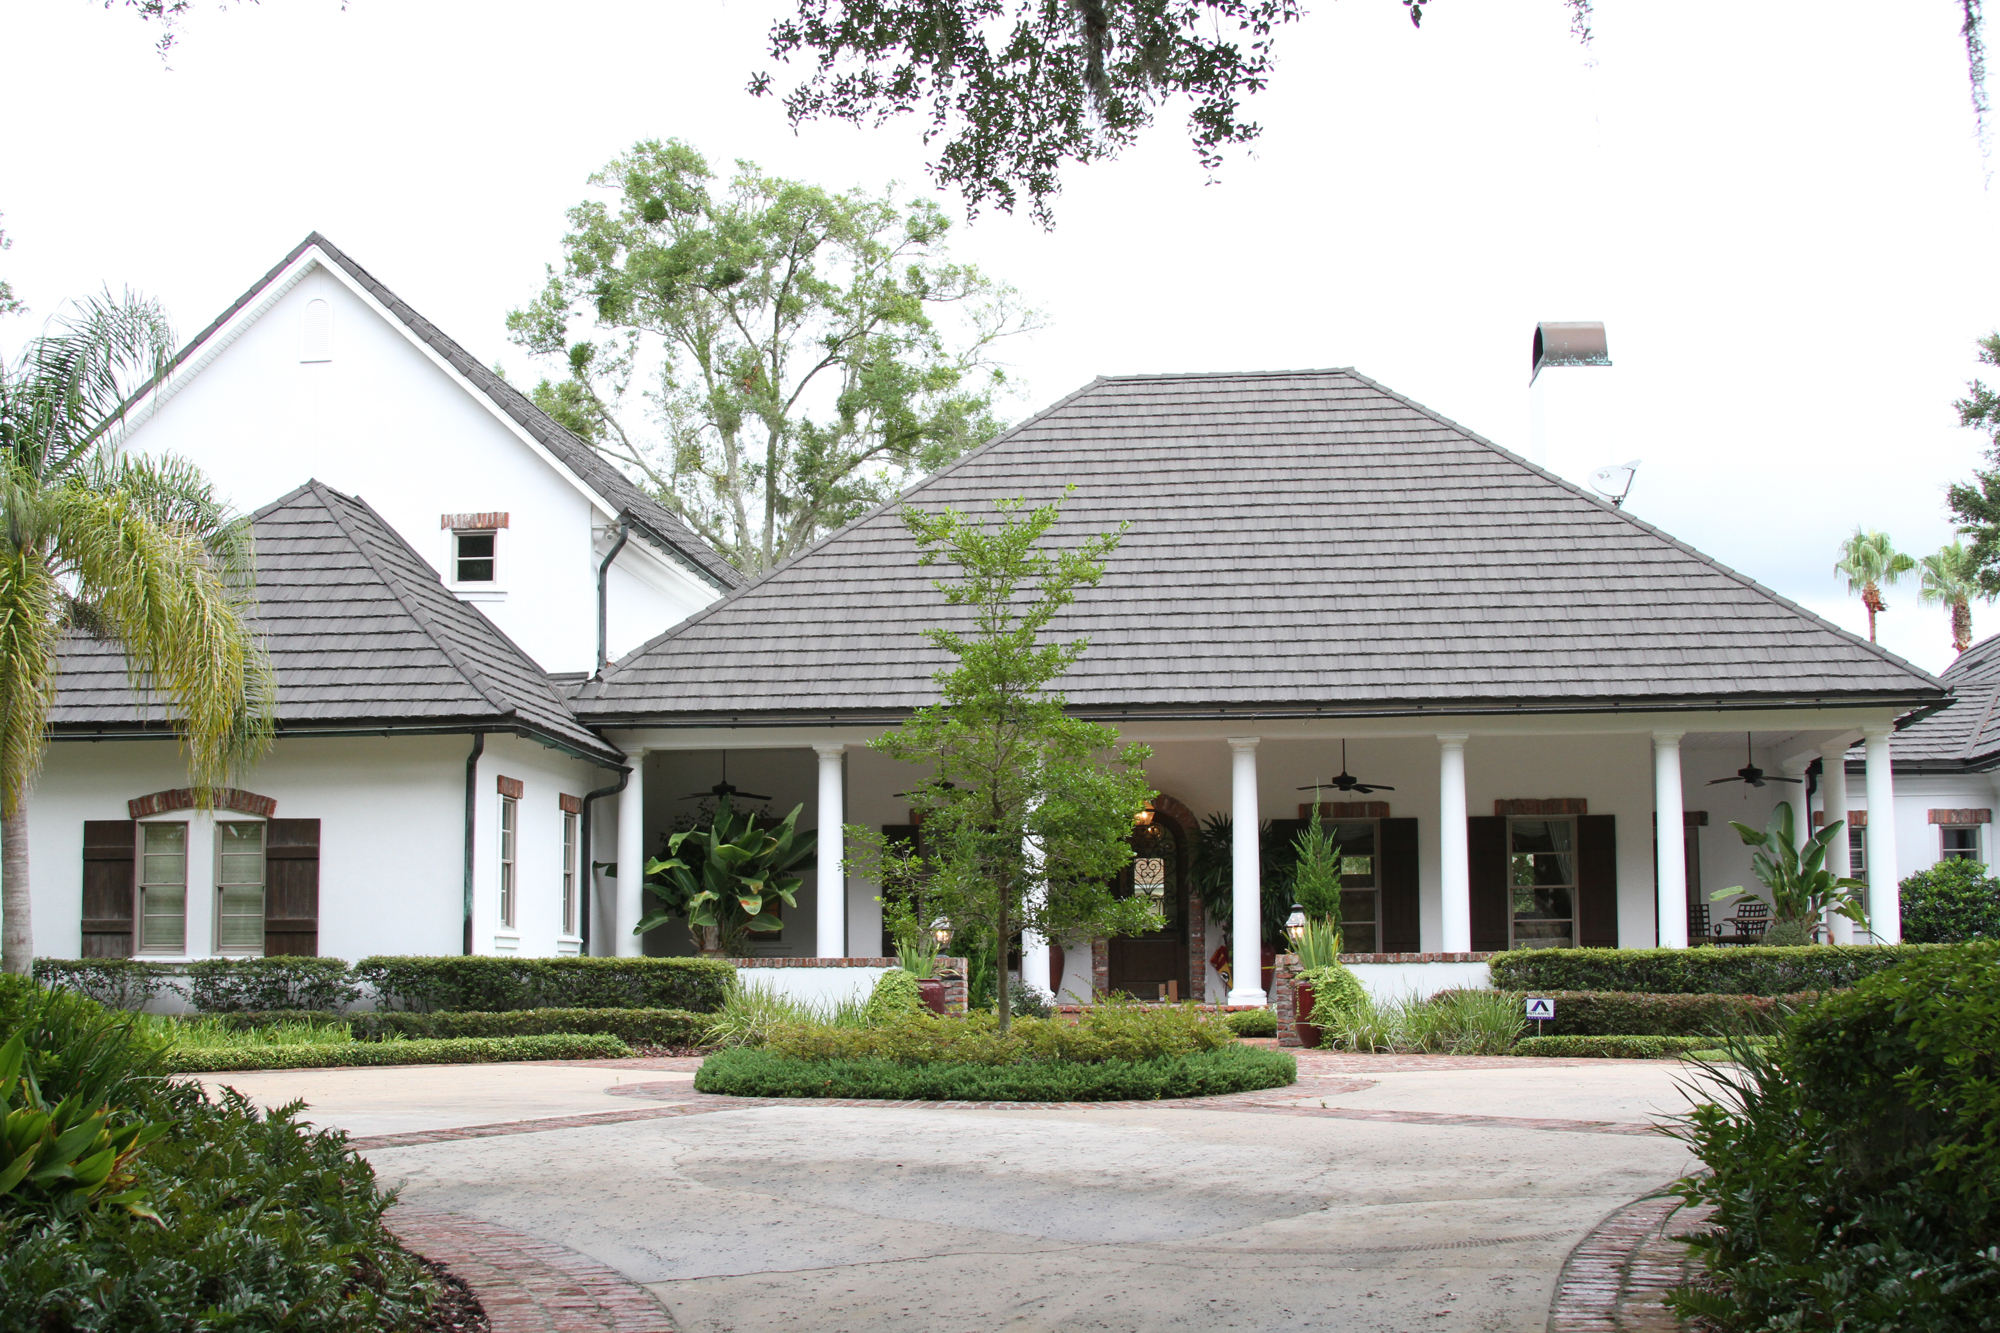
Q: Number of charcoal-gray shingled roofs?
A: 4